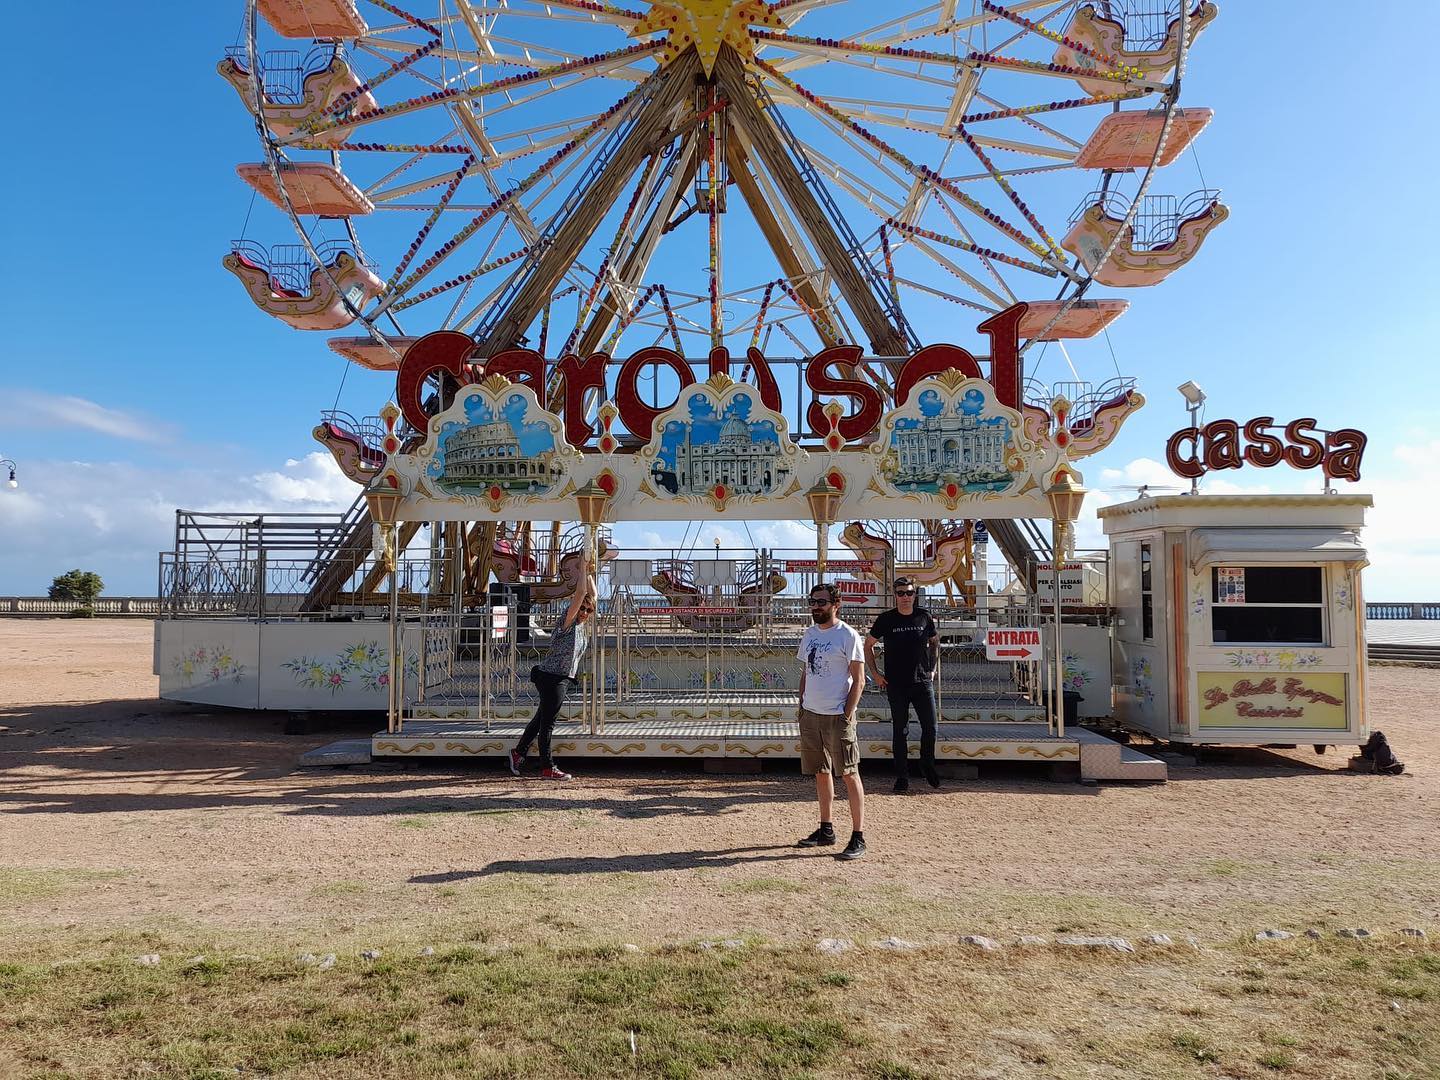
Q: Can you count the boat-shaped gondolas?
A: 9